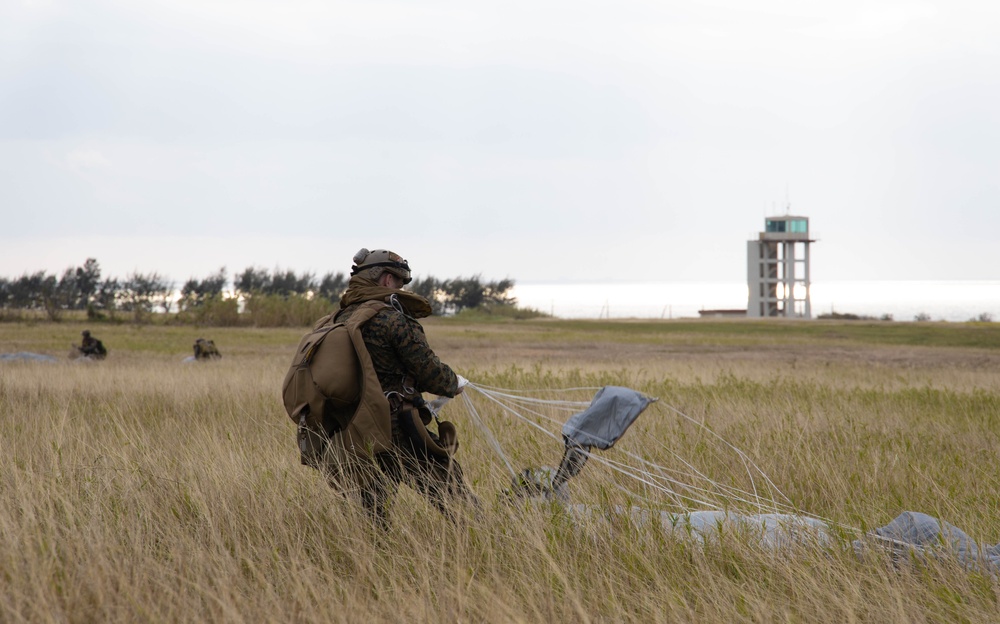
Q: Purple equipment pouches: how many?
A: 0